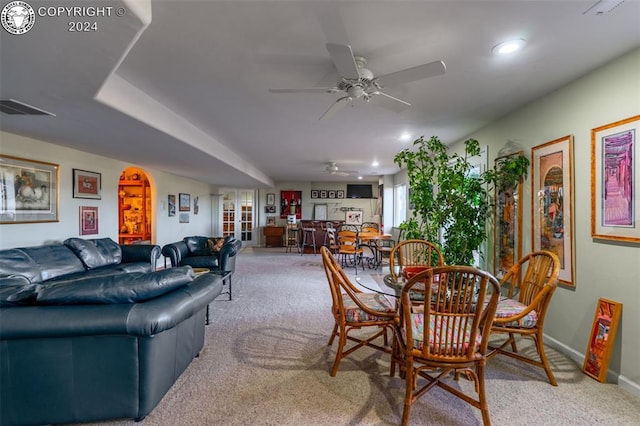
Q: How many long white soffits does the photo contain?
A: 1